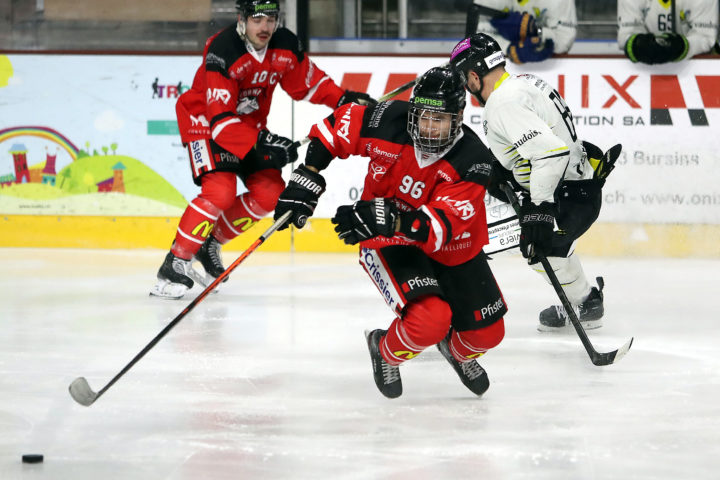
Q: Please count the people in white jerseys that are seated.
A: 2